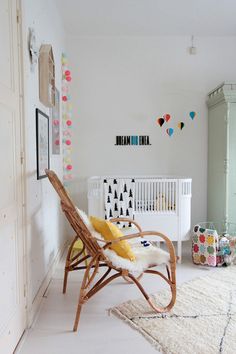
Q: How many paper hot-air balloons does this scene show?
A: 5